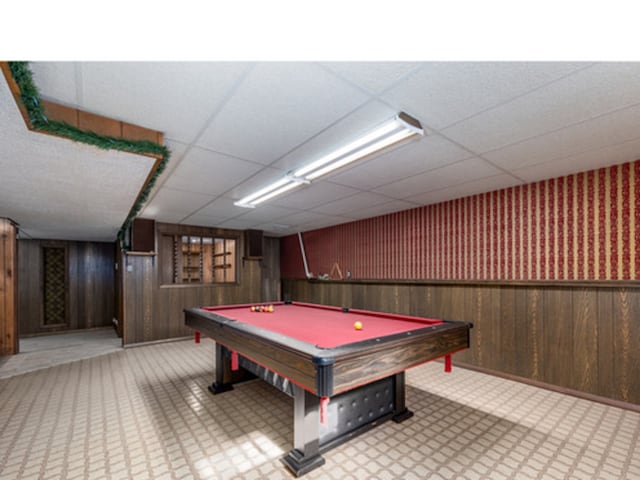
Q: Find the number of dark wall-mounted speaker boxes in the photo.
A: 2